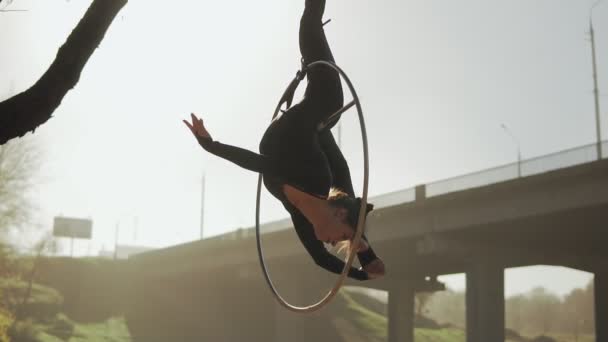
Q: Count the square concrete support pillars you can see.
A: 3